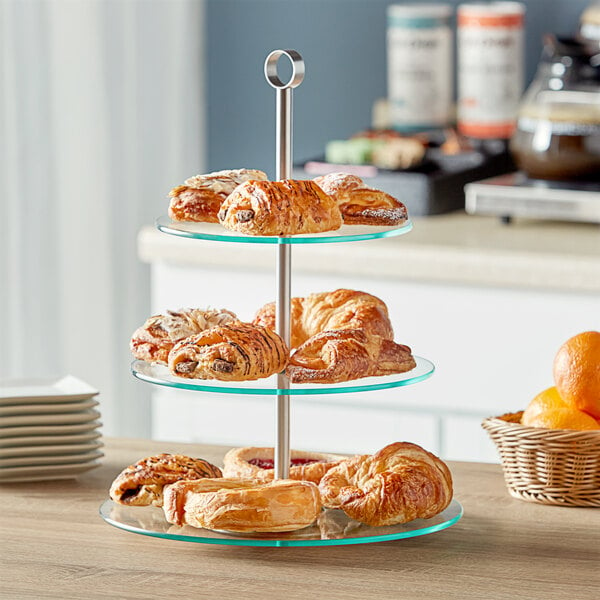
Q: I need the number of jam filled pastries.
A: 1